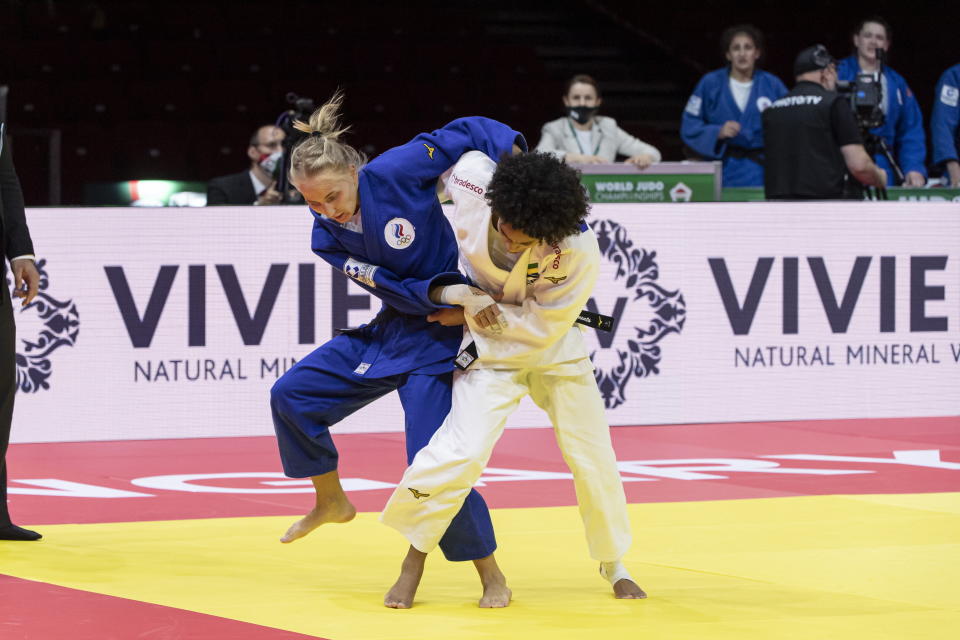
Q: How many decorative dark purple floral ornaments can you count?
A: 2